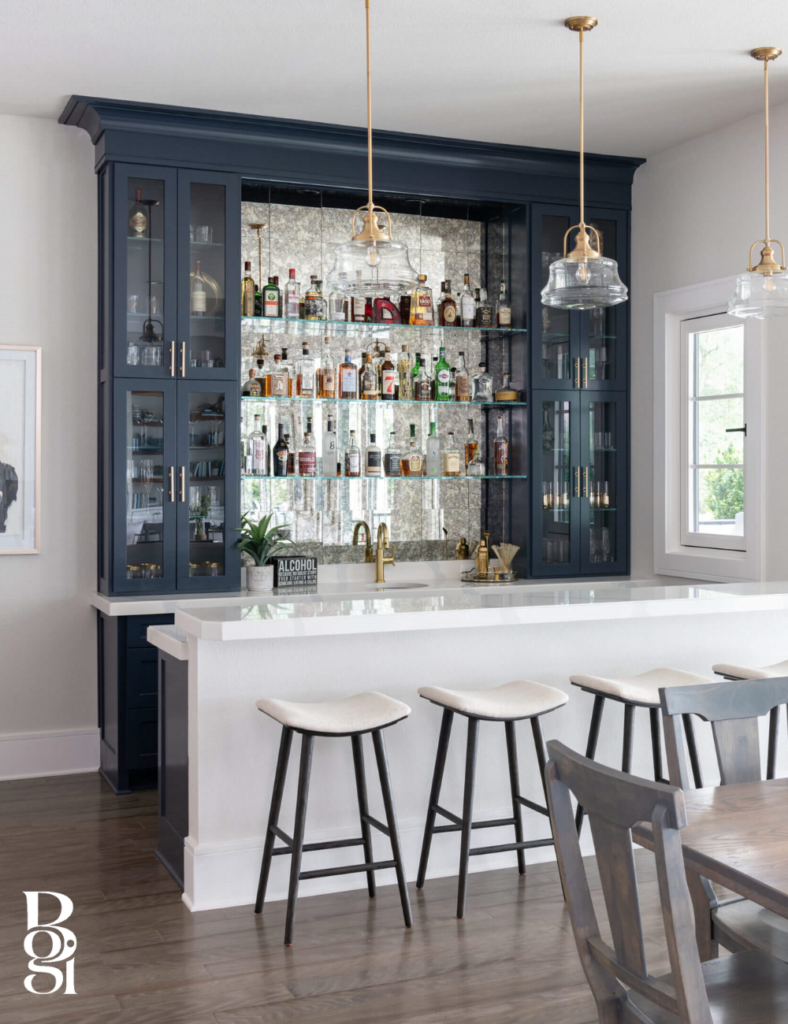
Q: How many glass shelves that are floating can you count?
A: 3